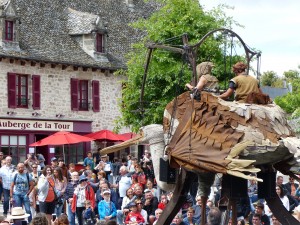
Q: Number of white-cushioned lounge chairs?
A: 0